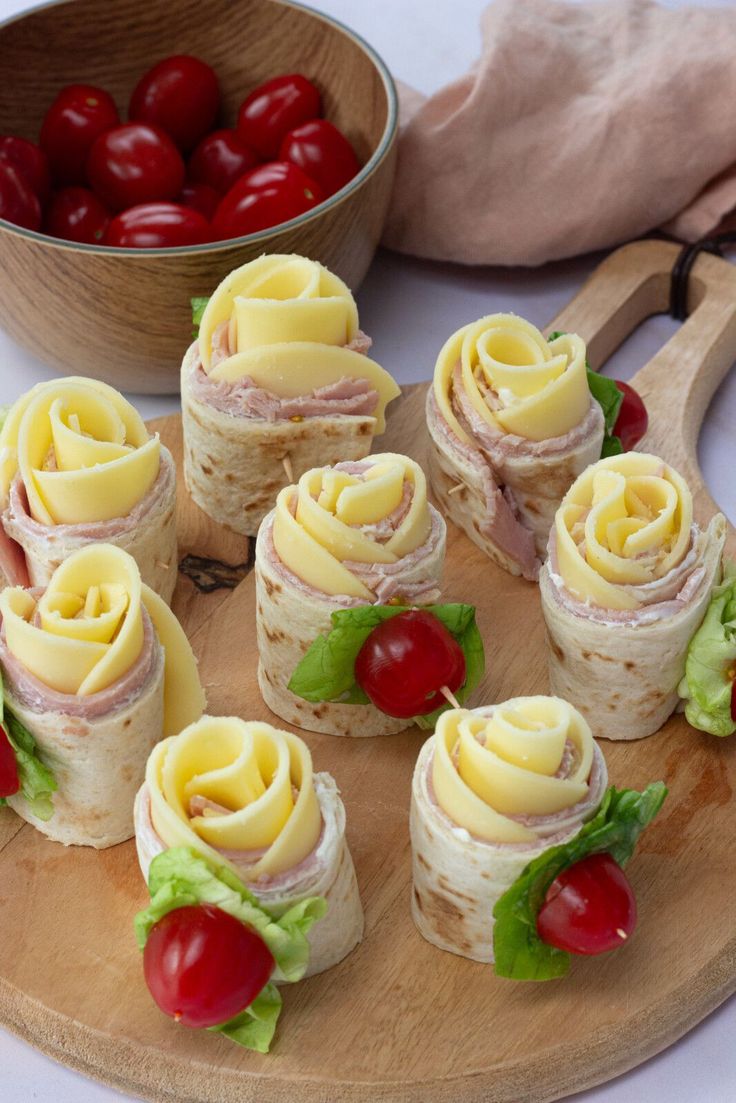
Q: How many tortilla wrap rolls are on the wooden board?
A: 8